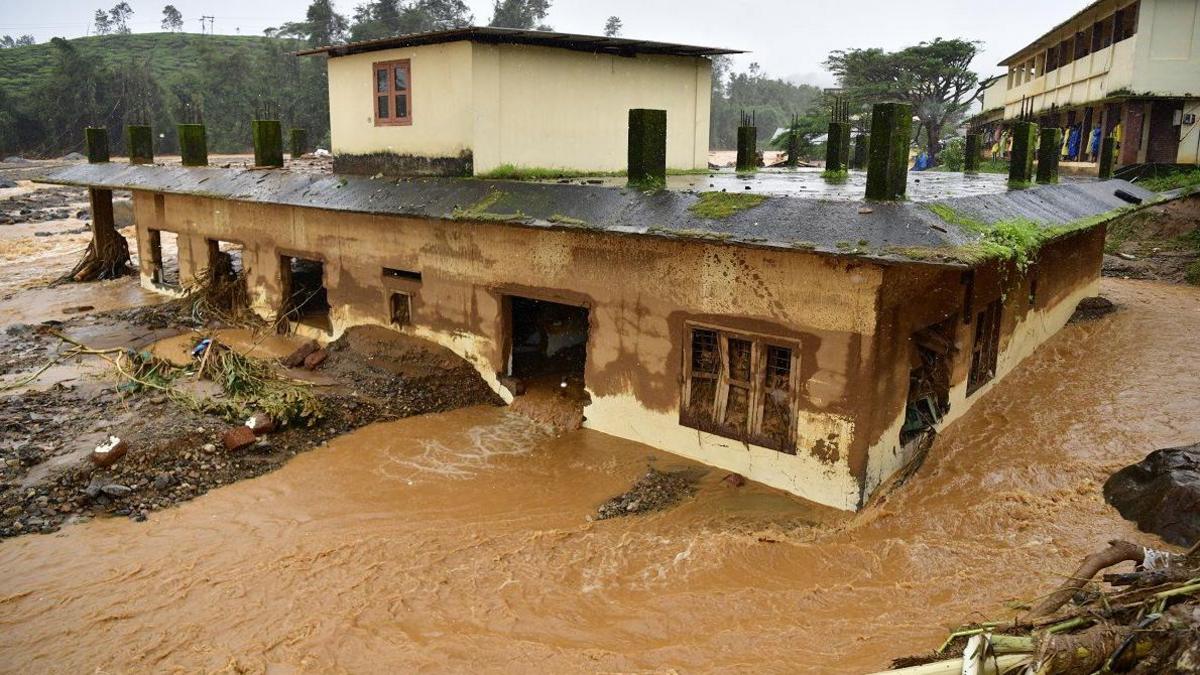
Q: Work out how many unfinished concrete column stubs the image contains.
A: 15